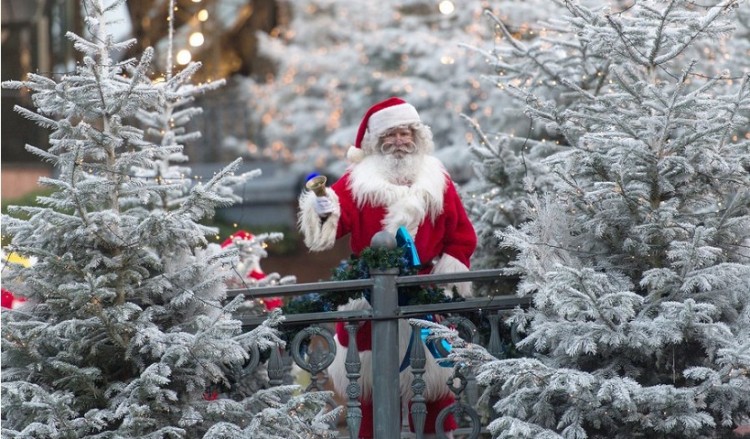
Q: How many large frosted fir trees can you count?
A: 2